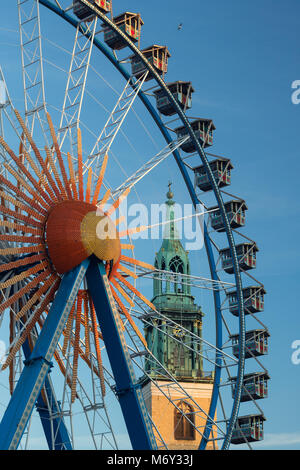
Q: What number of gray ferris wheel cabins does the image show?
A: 12